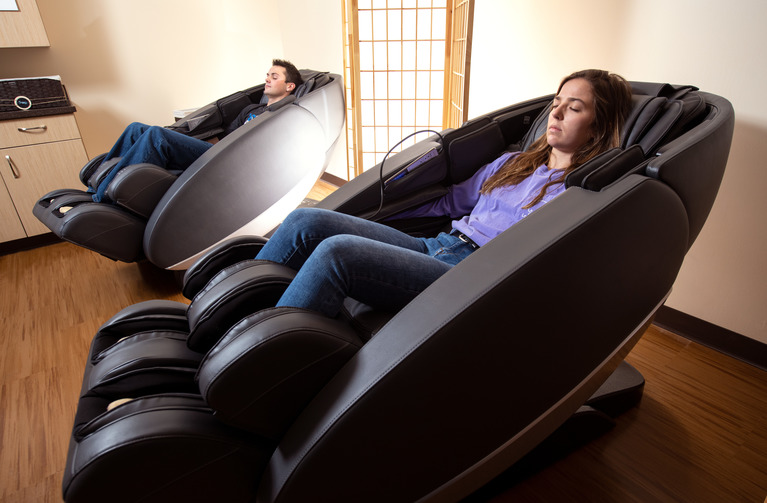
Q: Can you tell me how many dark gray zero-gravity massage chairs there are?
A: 2